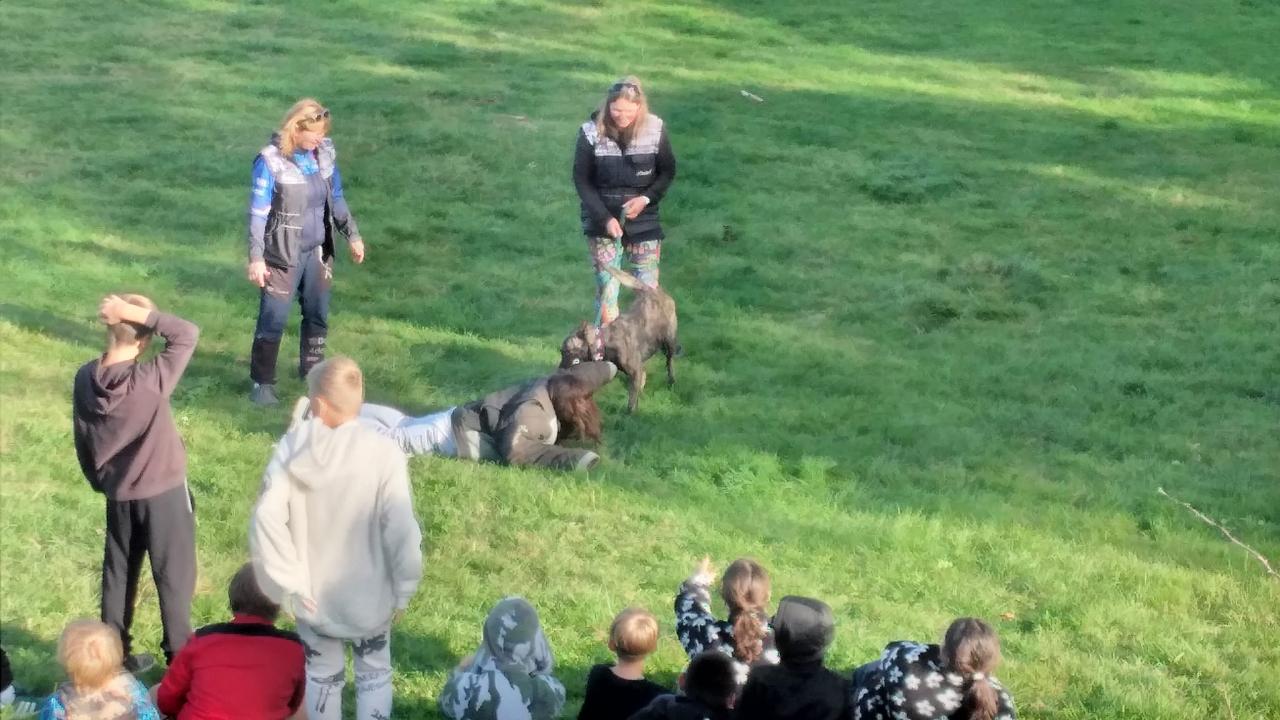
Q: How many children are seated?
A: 8